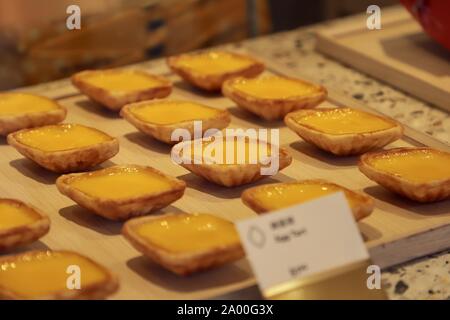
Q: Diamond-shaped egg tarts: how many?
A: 14